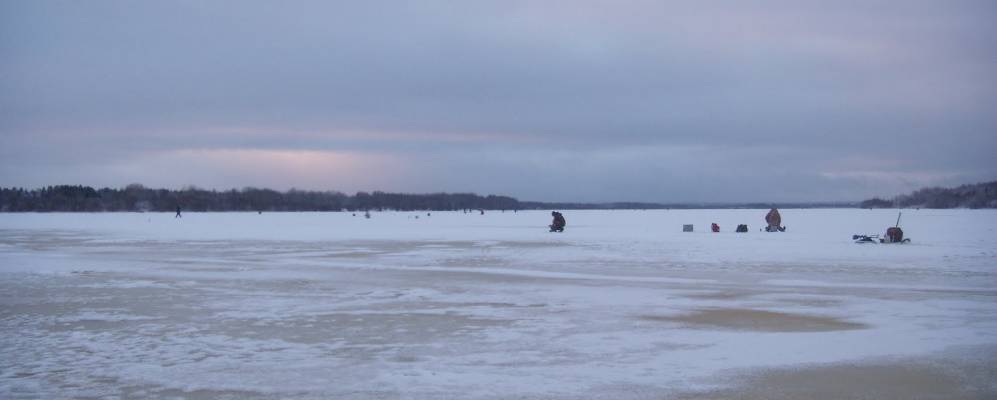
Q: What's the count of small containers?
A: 3